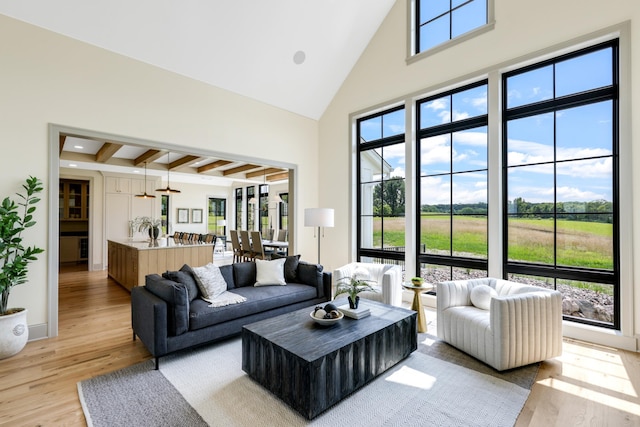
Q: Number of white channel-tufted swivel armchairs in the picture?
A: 2